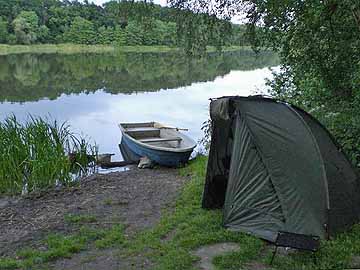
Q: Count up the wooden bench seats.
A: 2